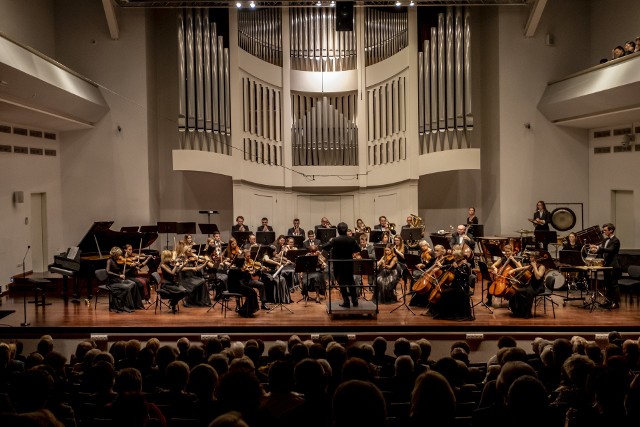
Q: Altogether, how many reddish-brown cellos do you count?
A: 4